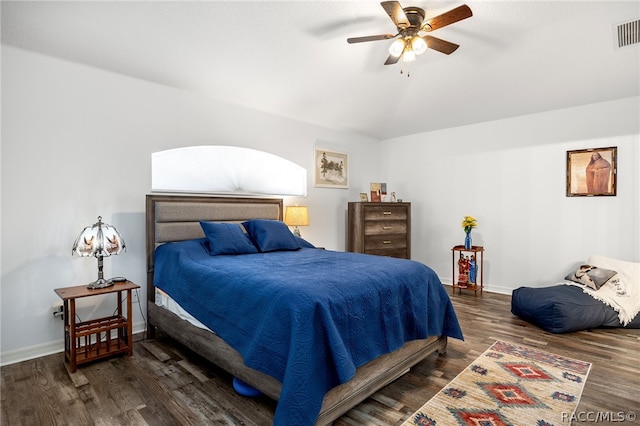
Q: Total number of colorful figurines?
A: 3